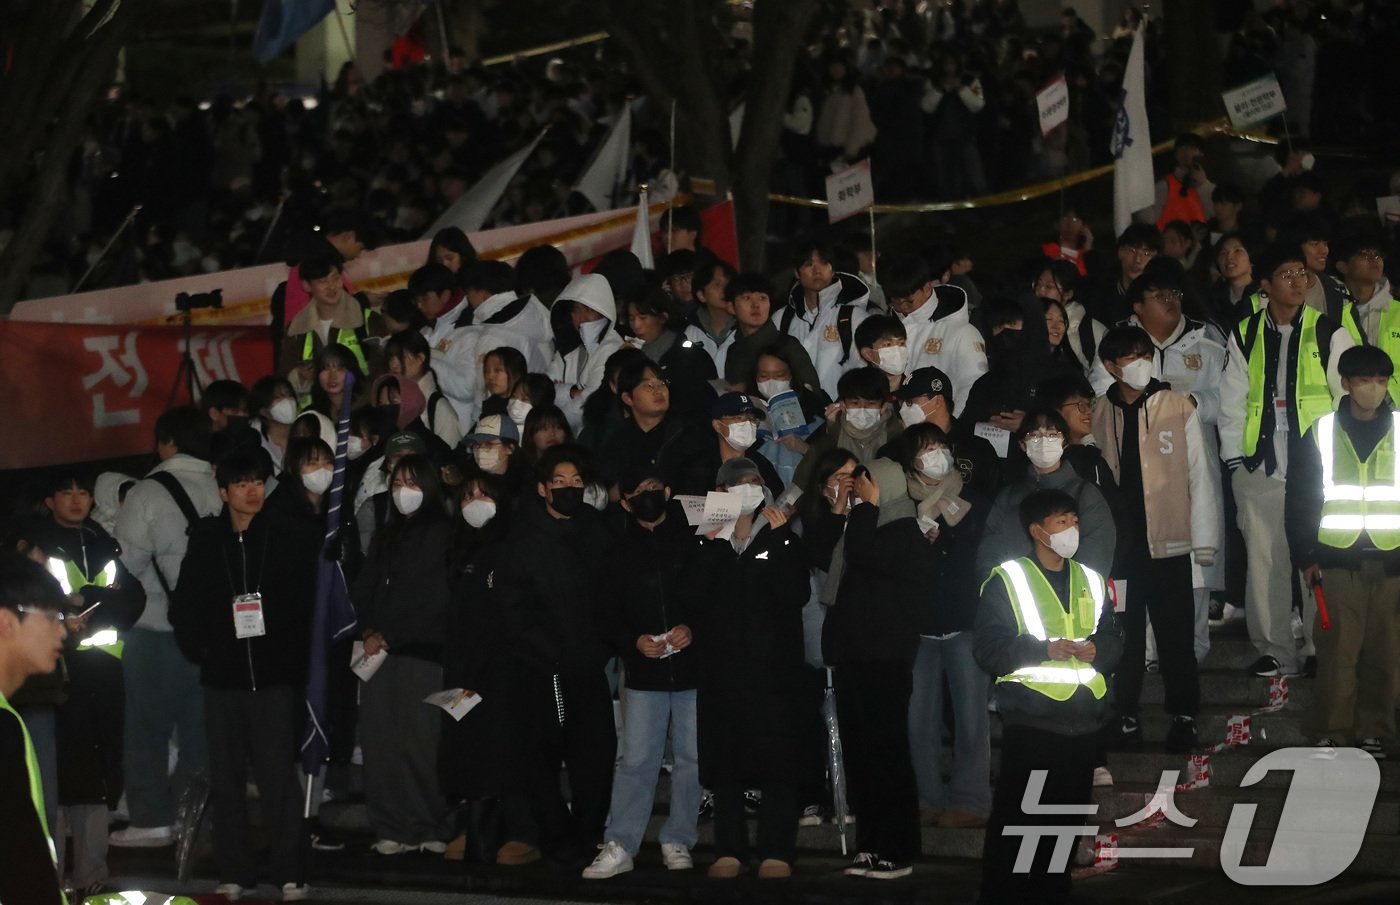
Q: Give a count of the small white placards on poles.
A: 3